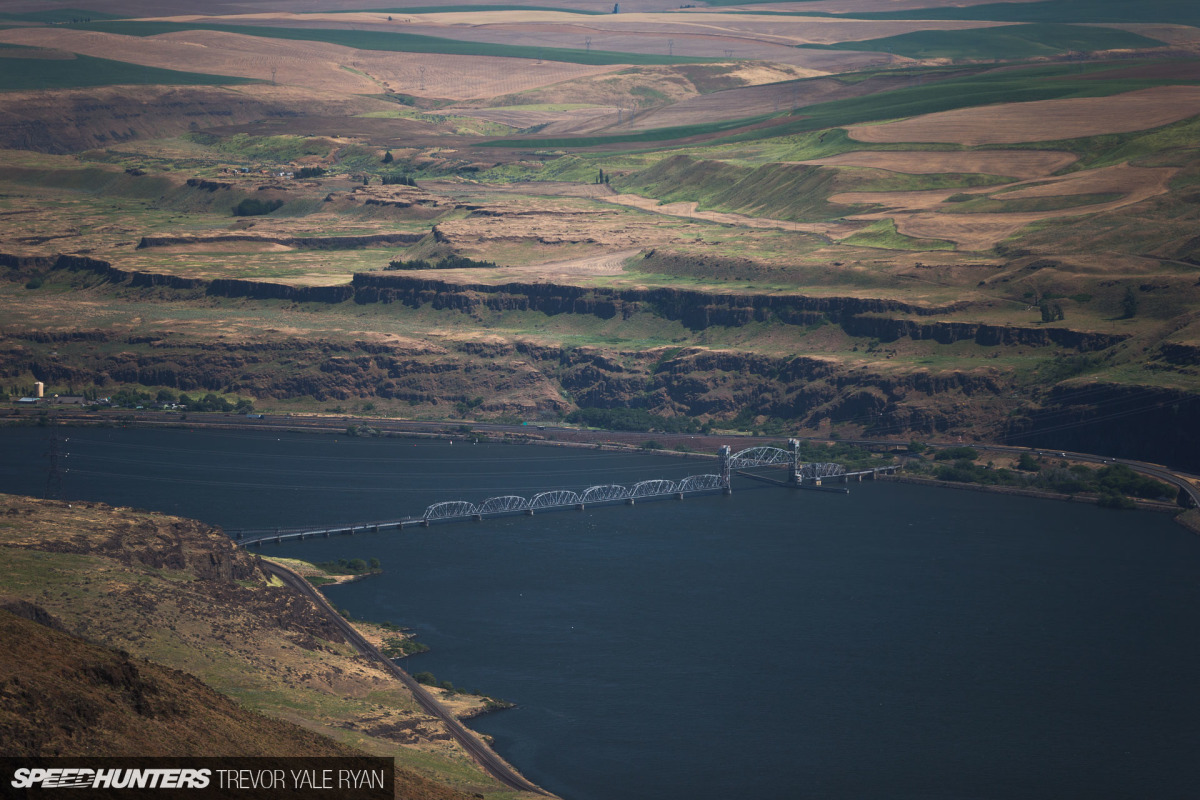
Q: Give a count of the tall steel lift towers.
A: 2